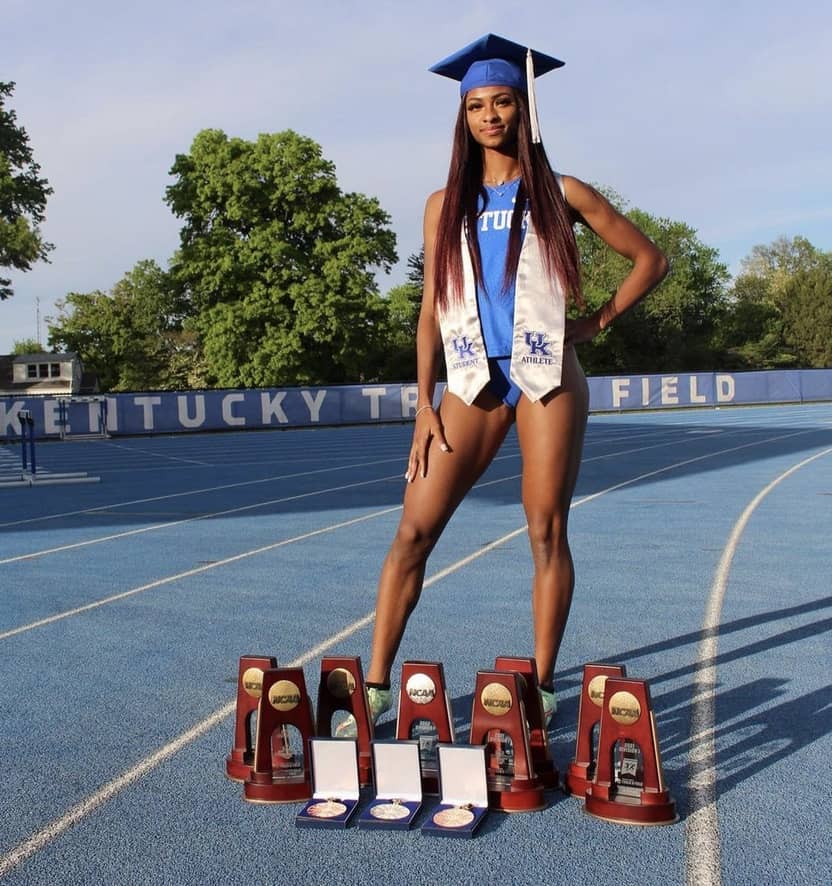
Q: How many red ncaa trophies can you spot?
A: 8